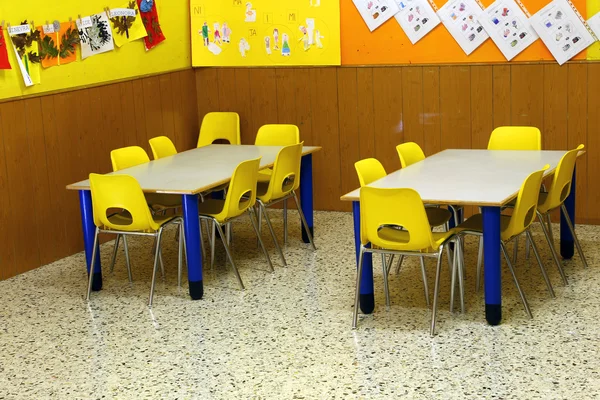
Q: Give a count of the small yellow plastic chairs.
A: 13